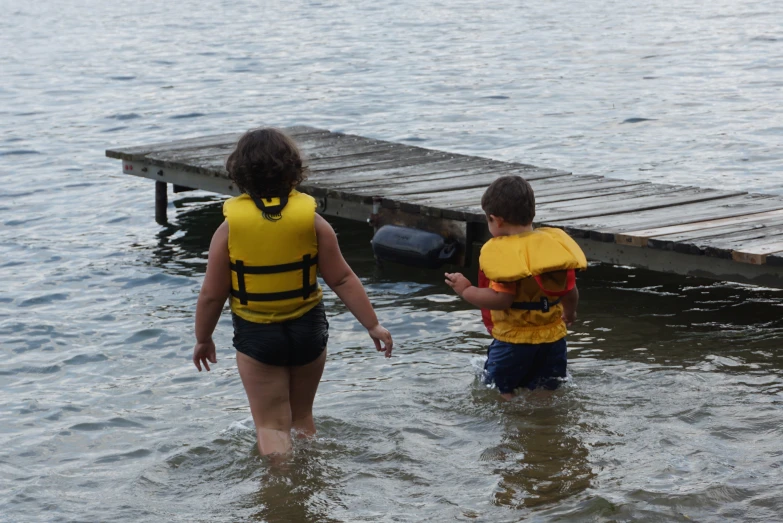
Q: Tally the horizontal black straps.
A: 3